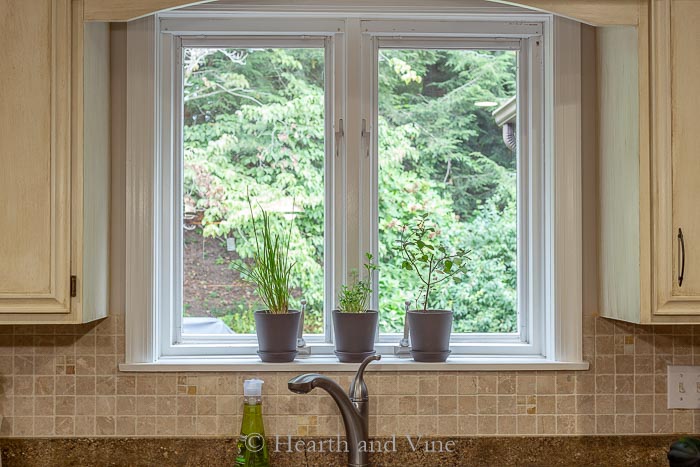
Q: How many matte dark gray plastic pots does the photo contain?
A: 3